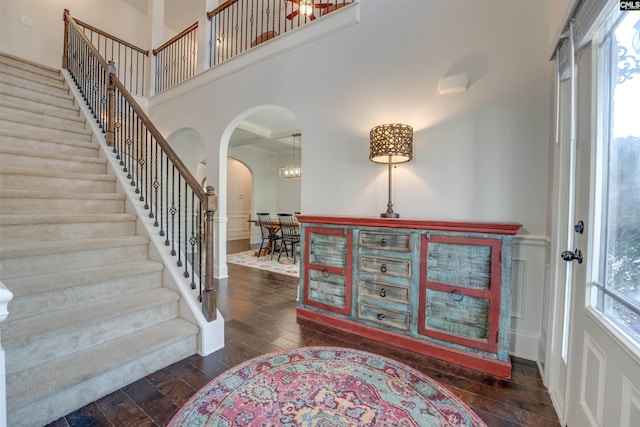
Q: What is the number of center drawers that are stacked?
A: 4